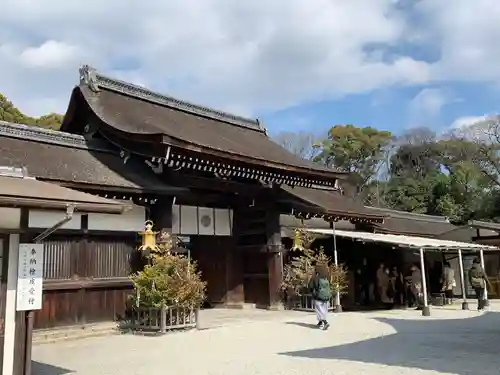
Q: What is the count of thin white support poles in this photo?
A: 4